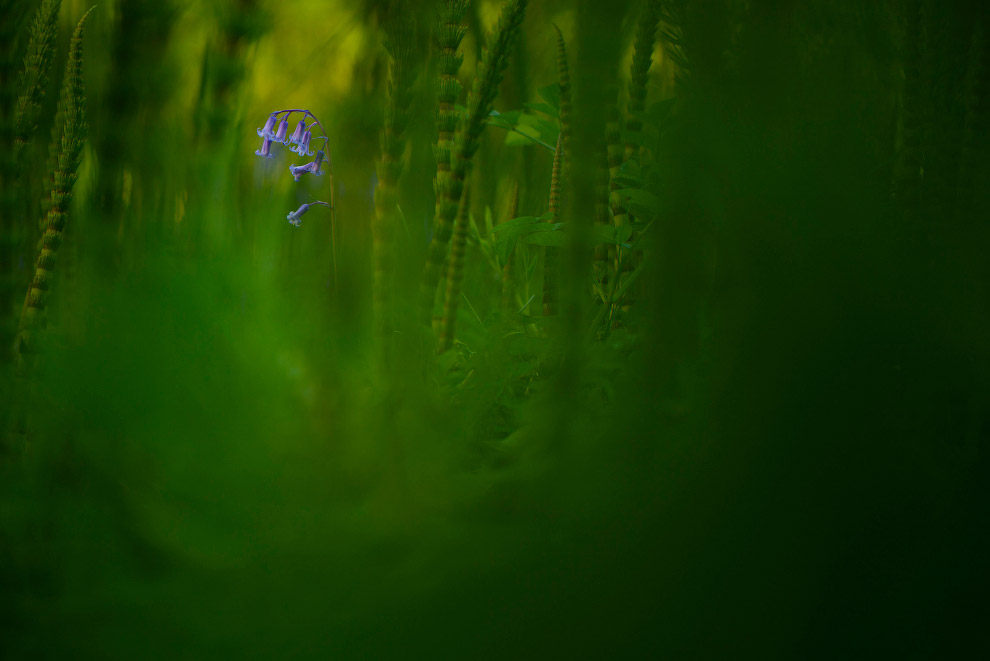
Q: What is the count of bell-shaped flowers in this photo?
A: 8